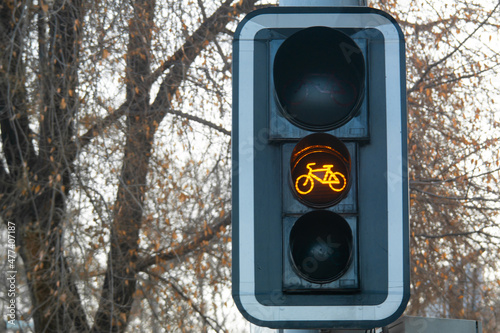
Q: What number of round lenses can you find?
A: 3